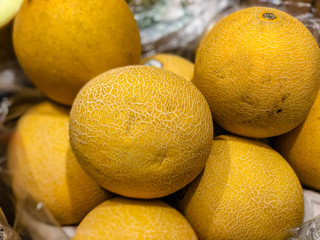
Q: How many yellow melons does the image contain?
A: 8